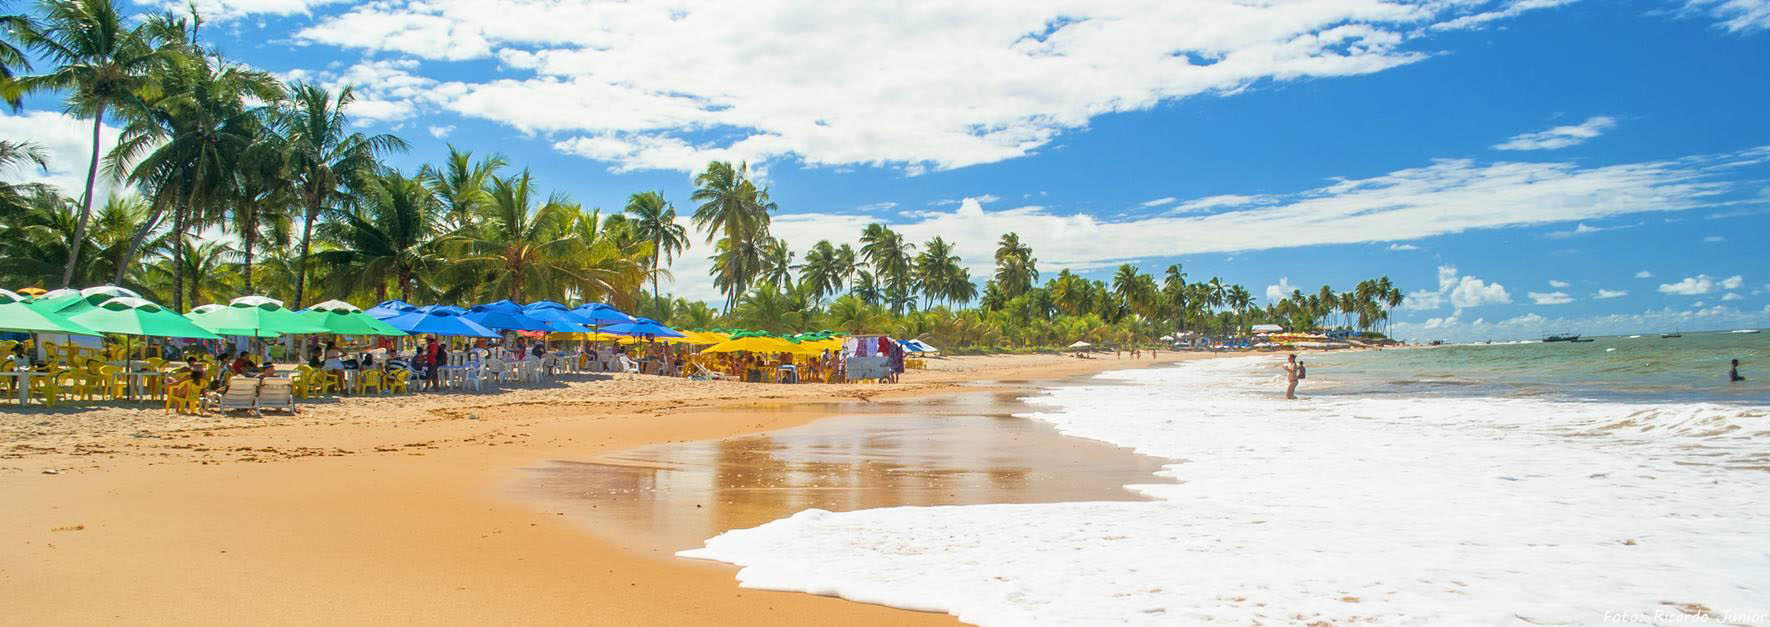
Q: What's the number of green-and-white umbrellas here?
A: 7